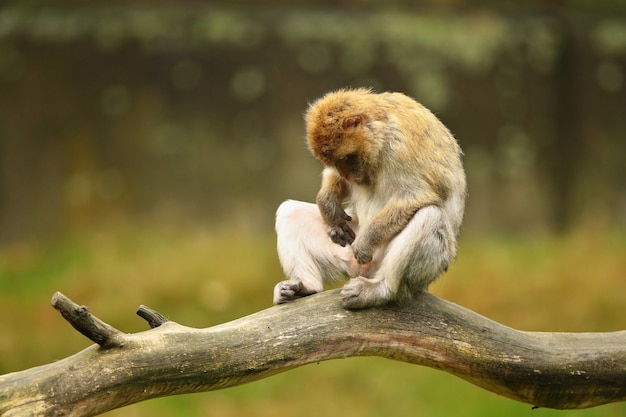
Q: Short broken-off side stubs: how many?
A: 2